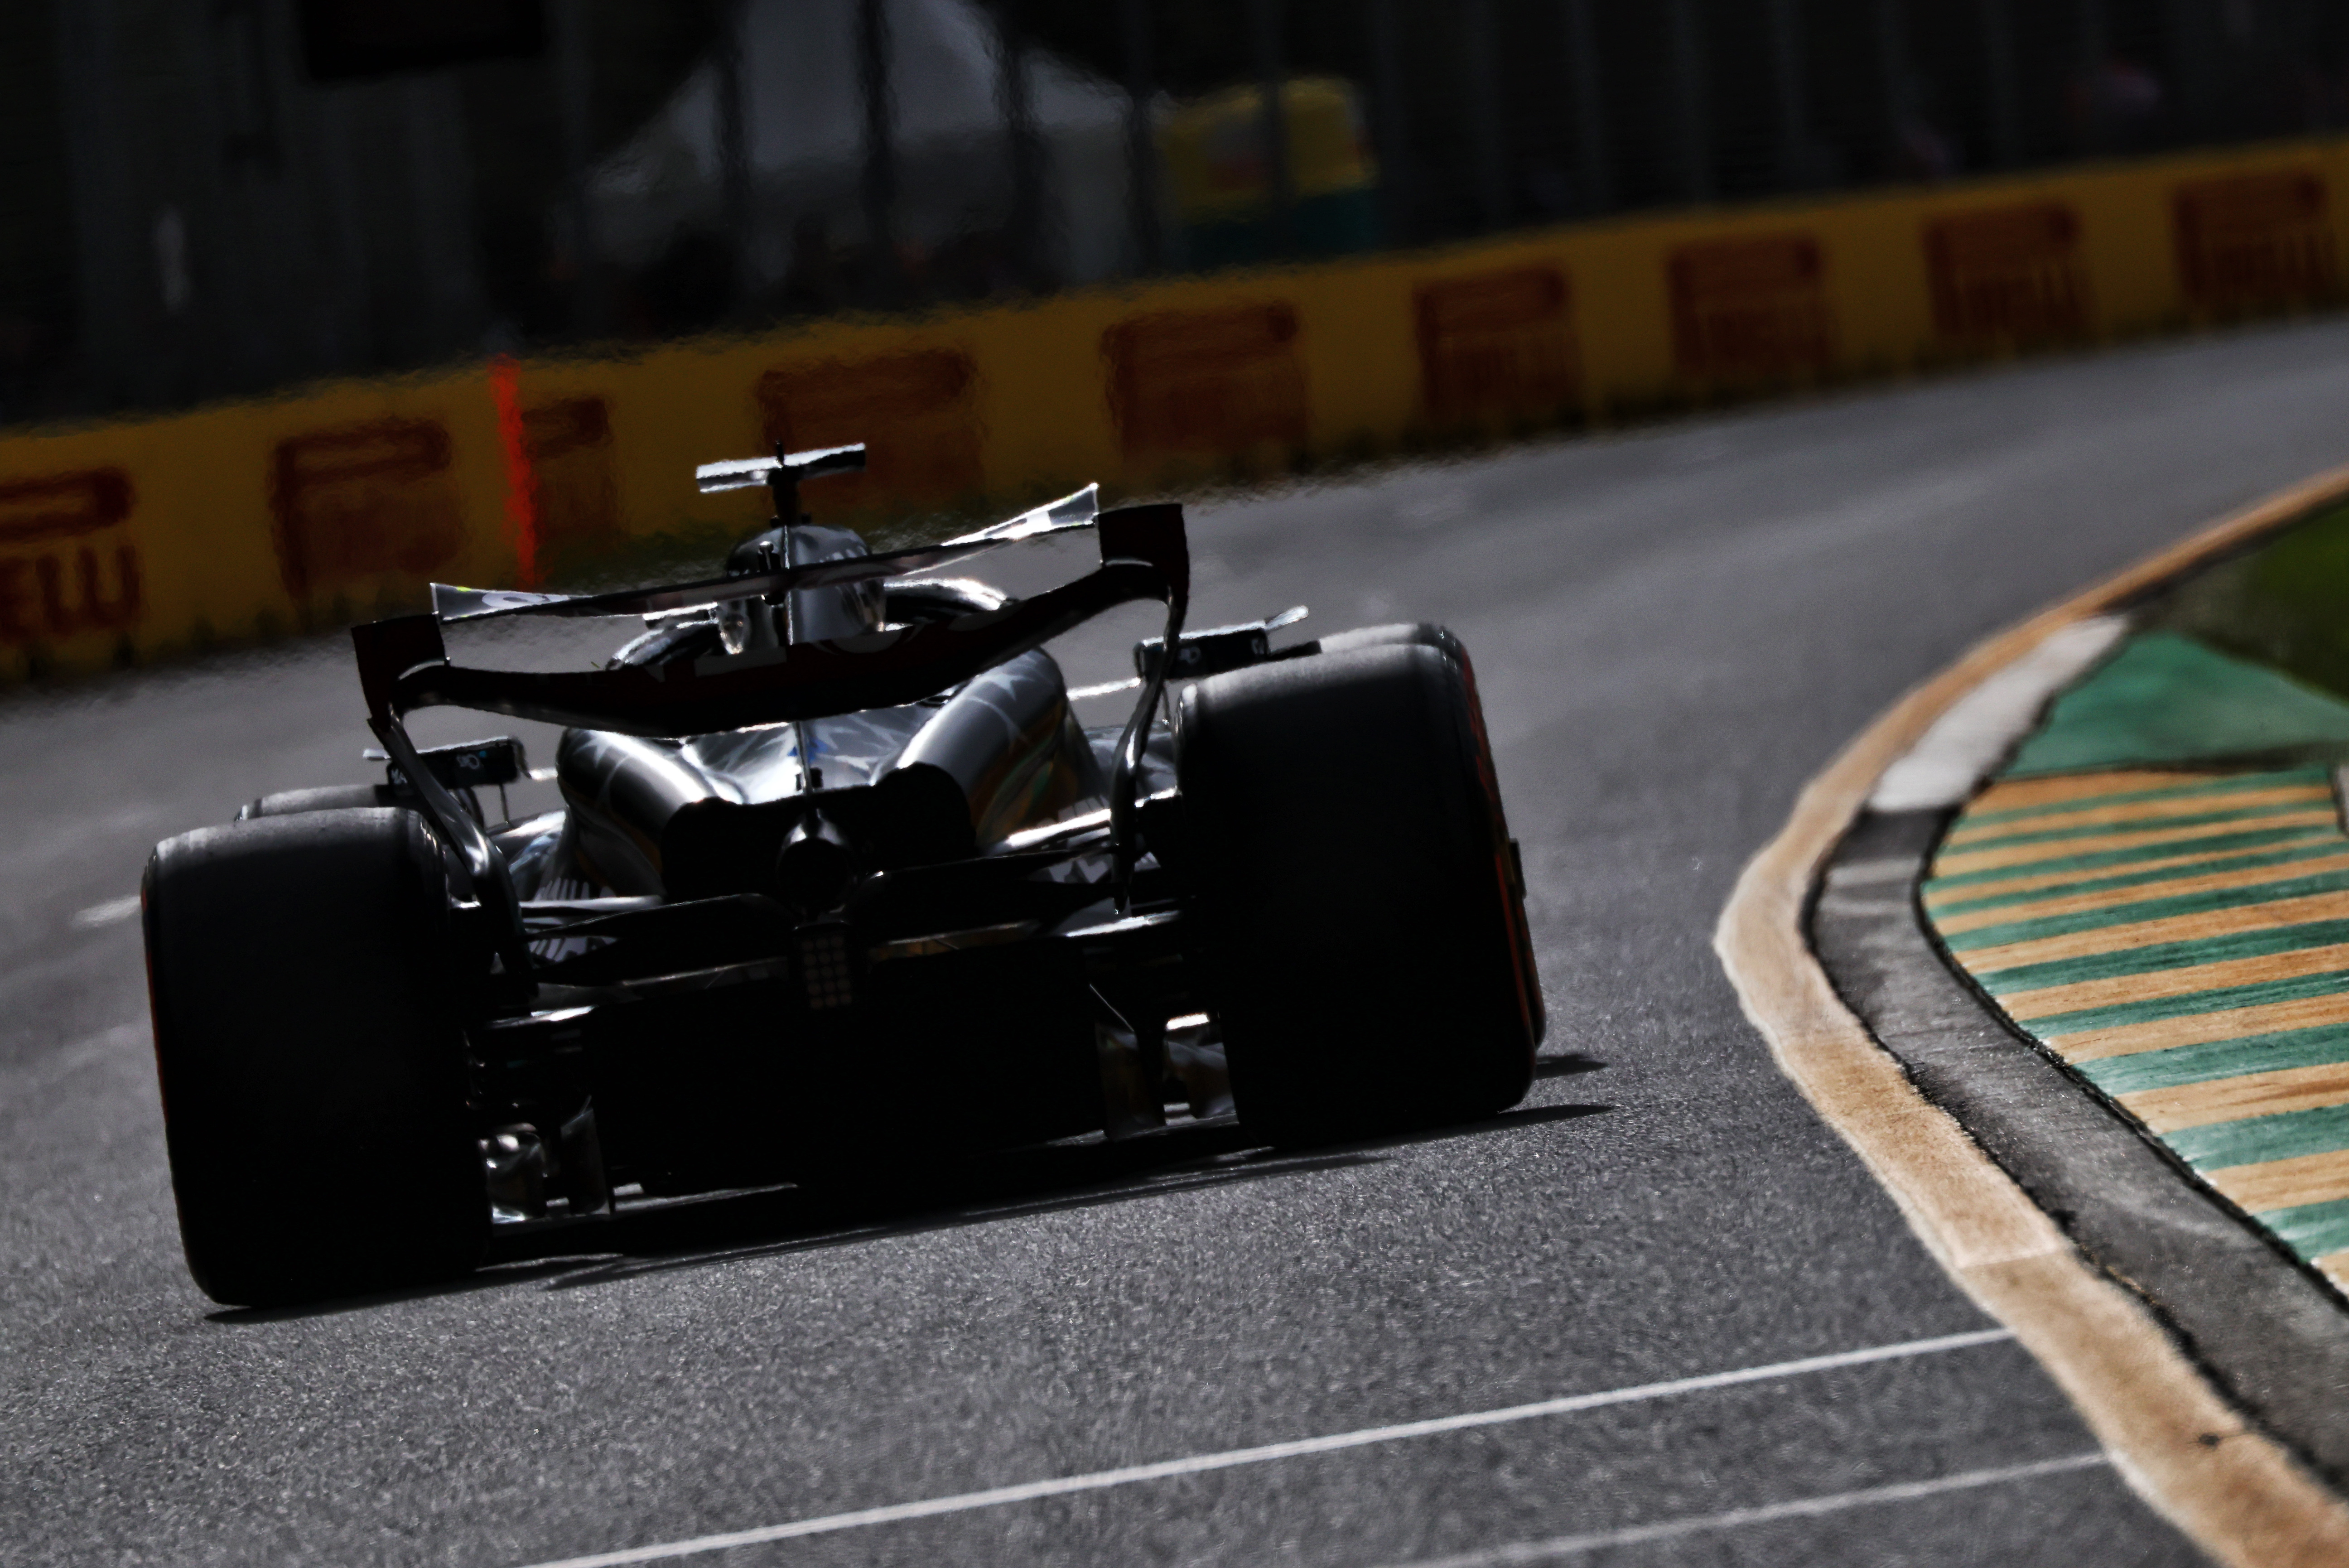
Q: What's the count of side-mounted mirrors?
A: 2